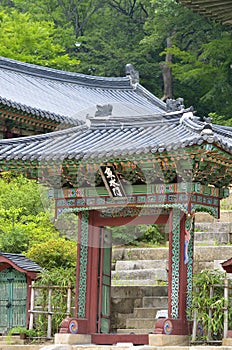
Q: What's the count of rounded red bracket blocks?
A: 2